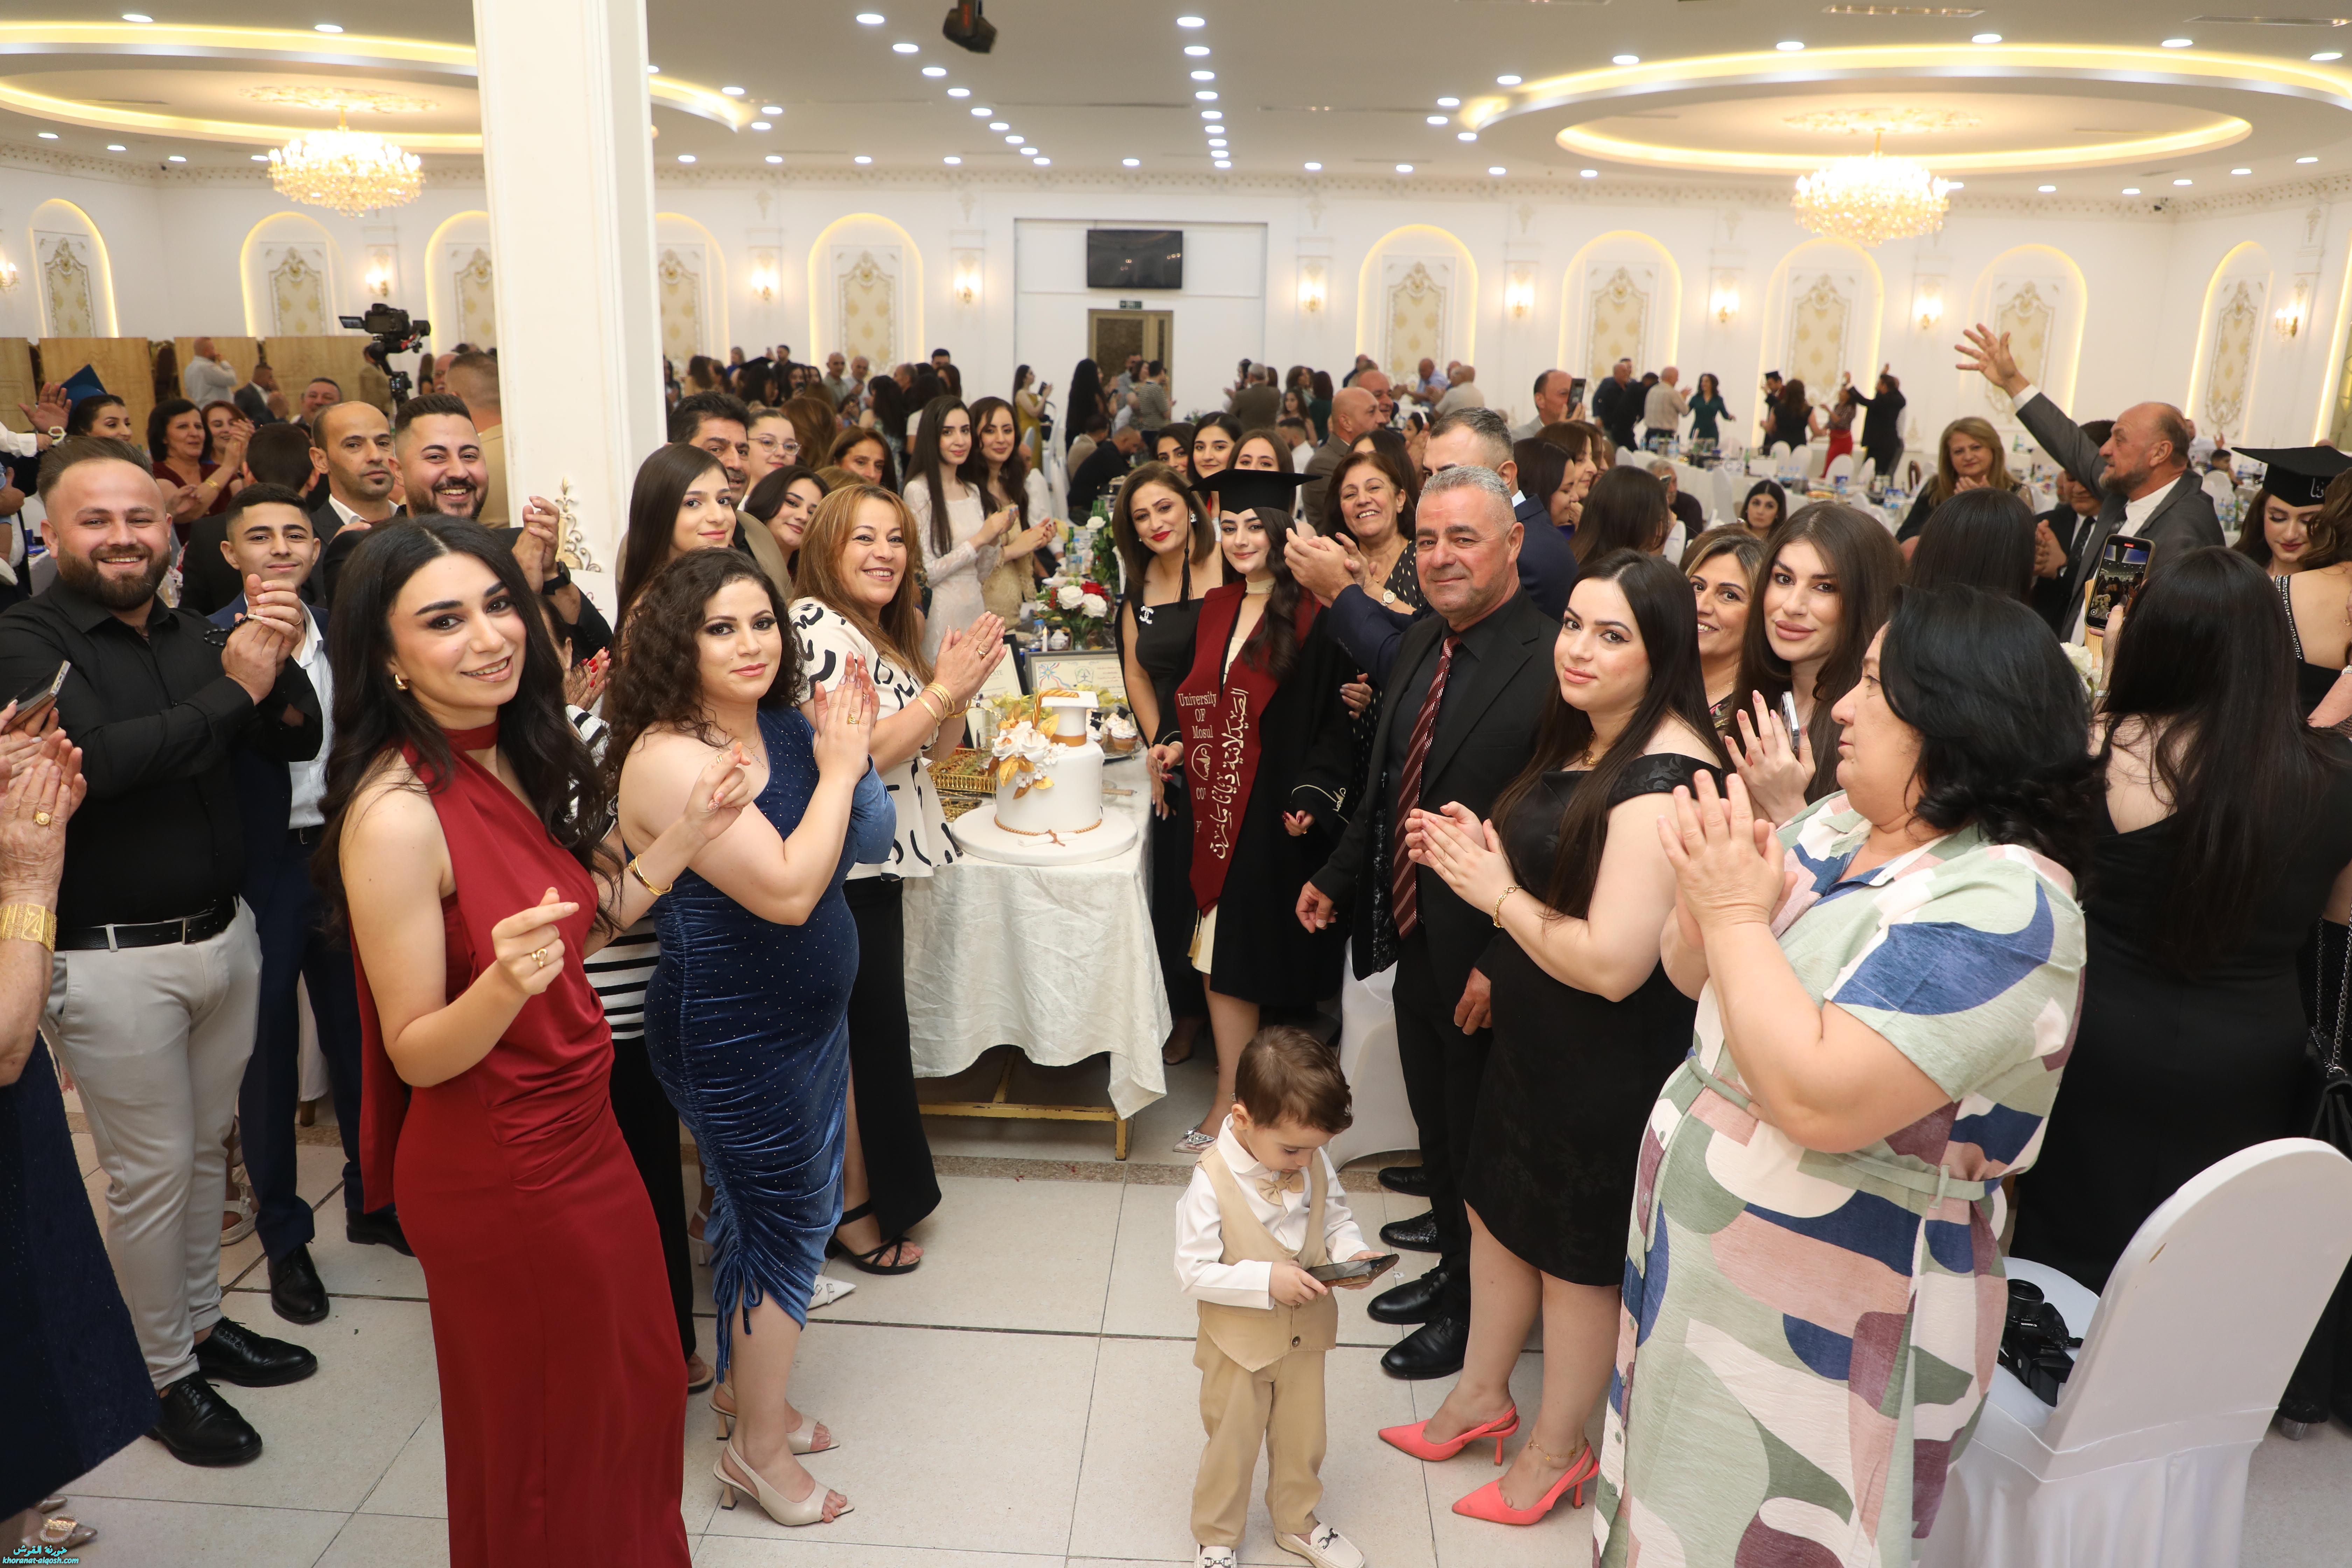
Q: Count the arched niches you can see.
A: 10